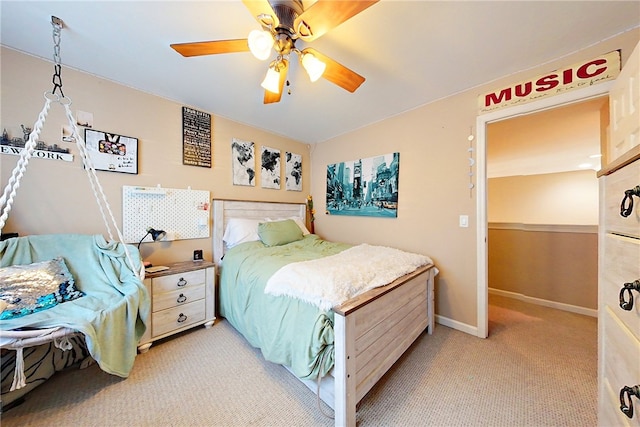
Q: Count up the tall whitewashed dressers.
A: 1